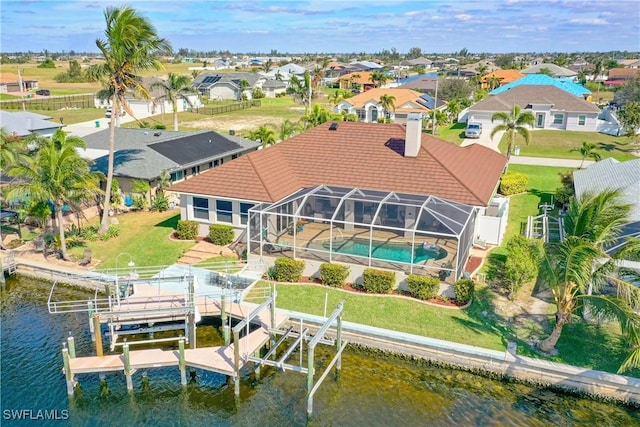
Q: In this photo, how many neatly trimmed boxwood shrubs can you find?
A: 7